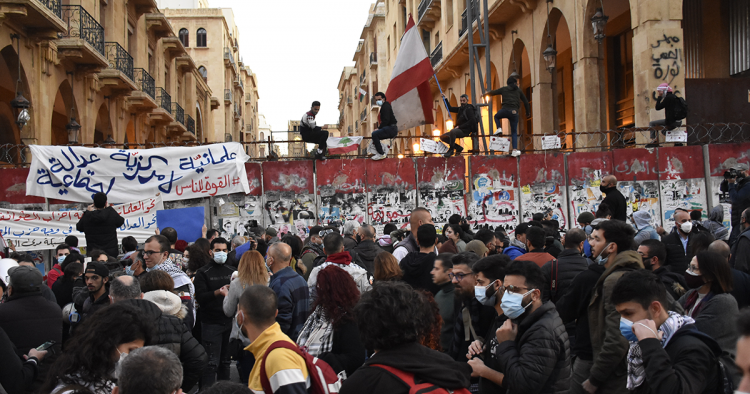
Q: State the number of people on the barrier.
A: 5